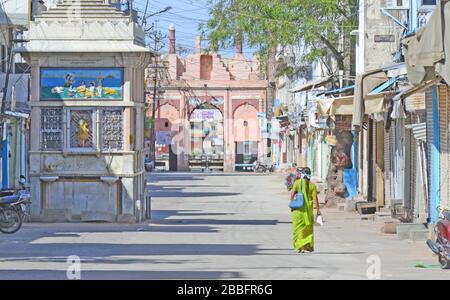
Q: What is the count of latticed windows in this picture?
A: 2